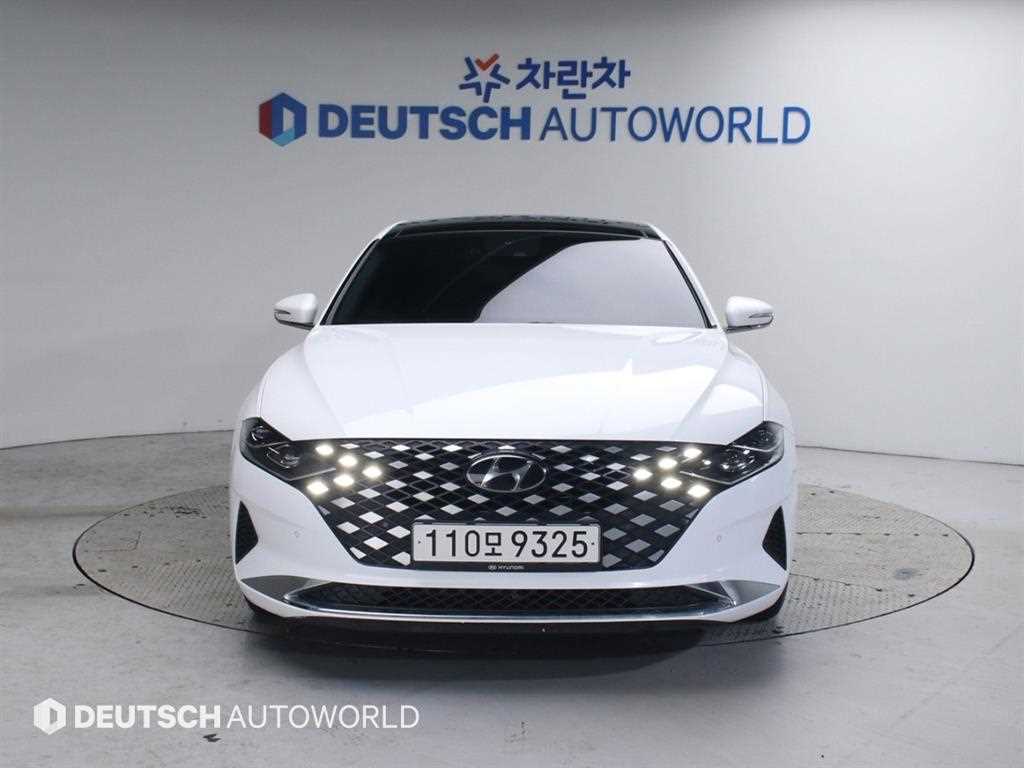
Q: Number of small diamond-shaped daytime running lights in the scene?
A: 10